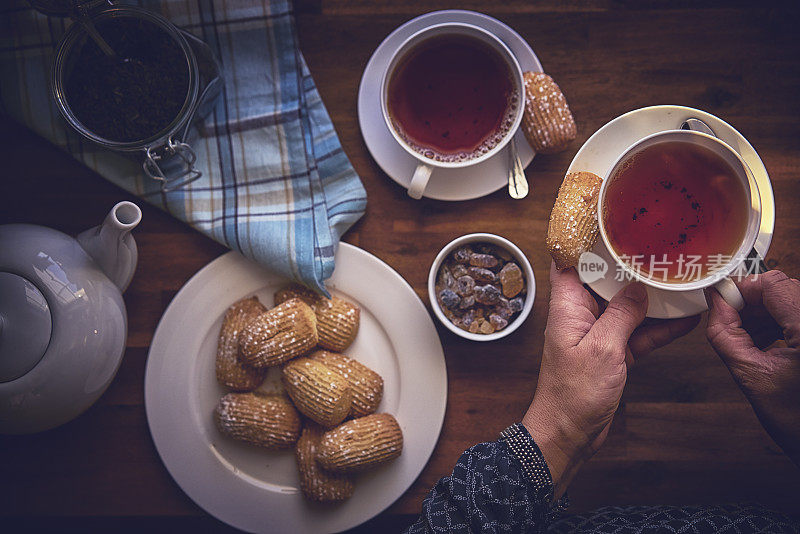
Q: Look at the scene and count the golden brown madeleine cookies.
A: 10